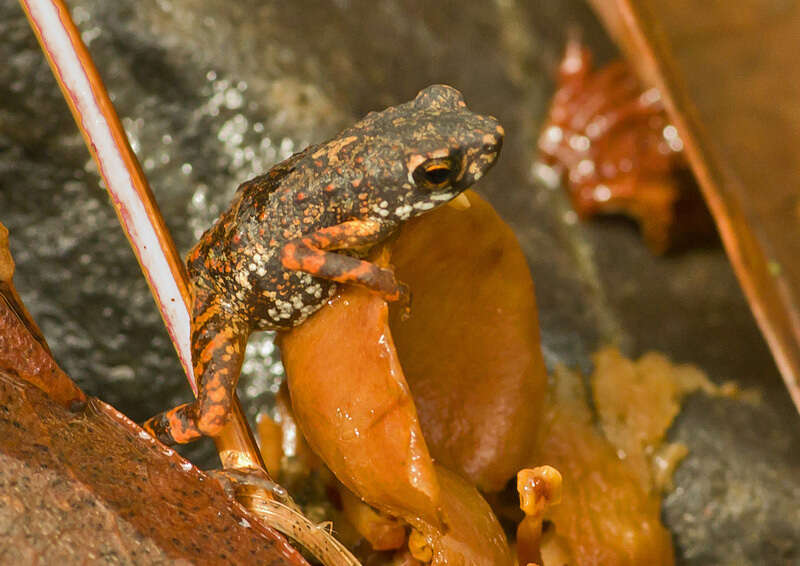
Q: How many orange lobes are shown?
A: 2